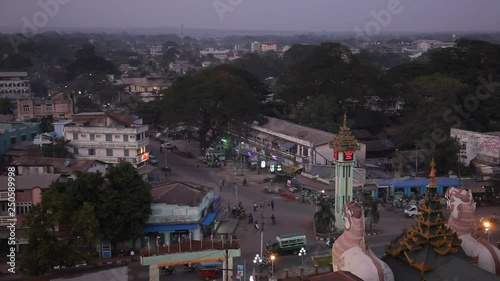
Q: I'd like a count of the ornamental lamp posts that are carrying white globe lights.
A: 2